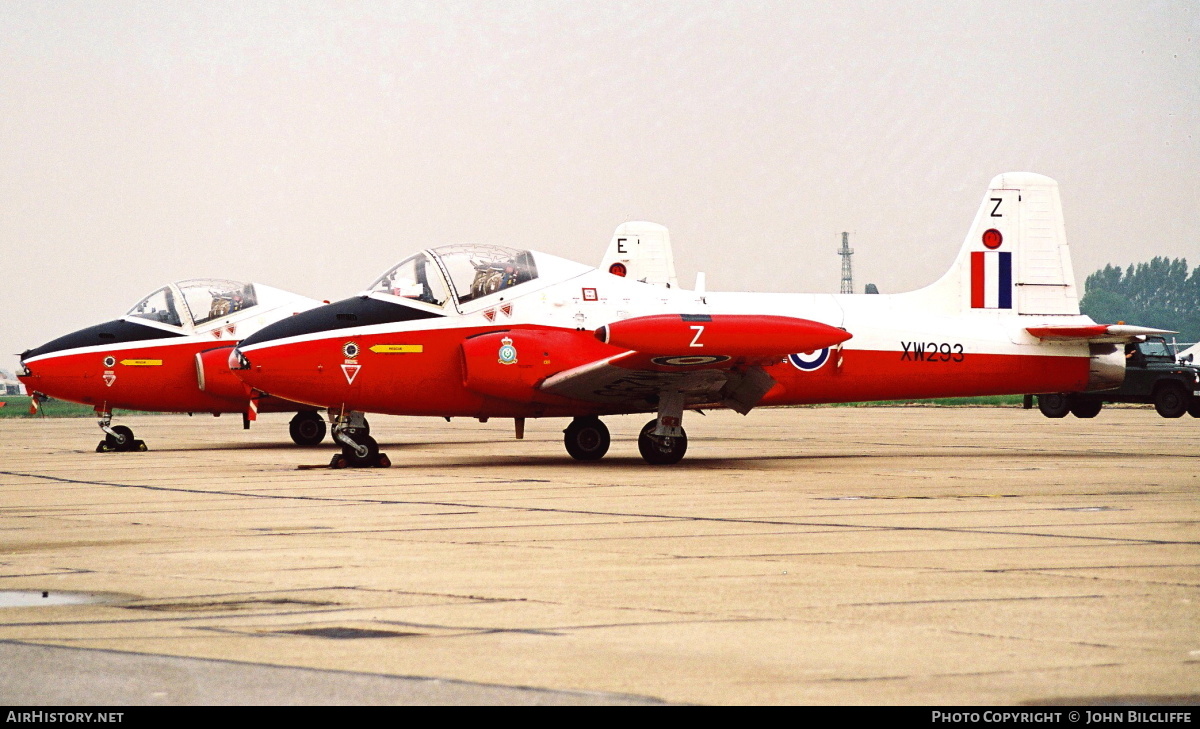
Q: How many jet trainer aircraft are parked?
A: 2